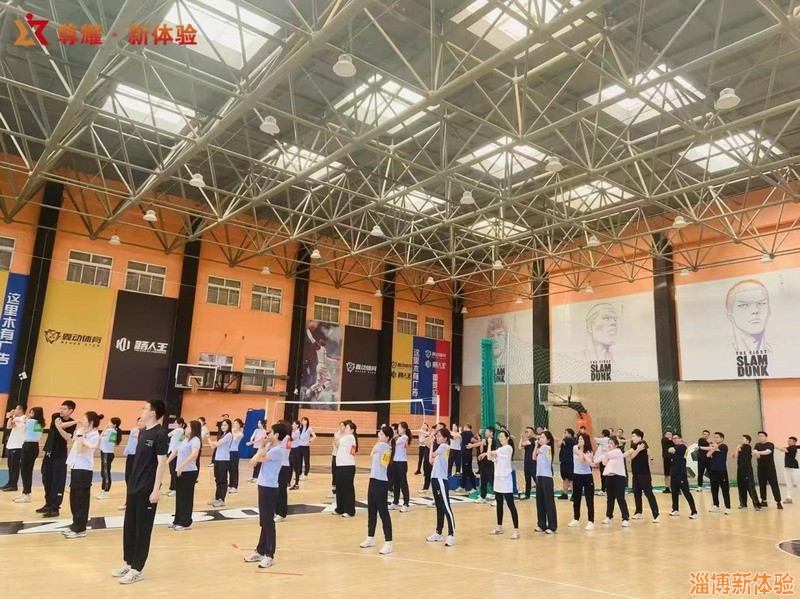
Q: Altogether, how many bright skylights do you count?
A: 11